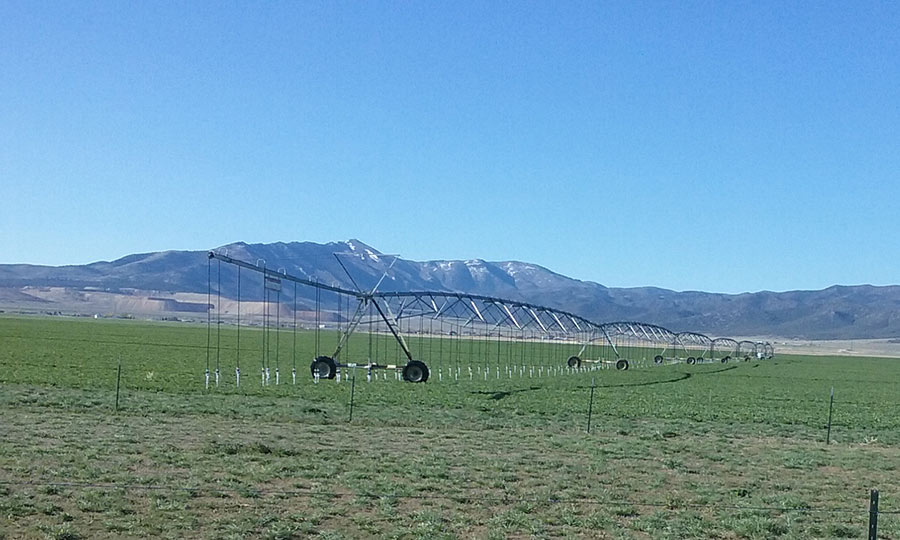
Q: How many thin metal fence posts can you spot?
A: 5